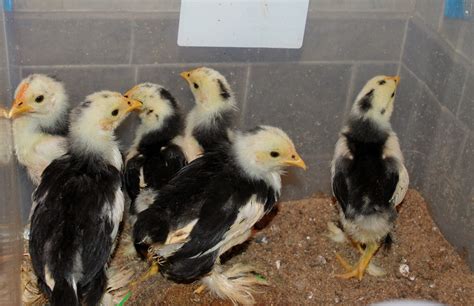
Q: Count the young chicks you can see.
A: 6